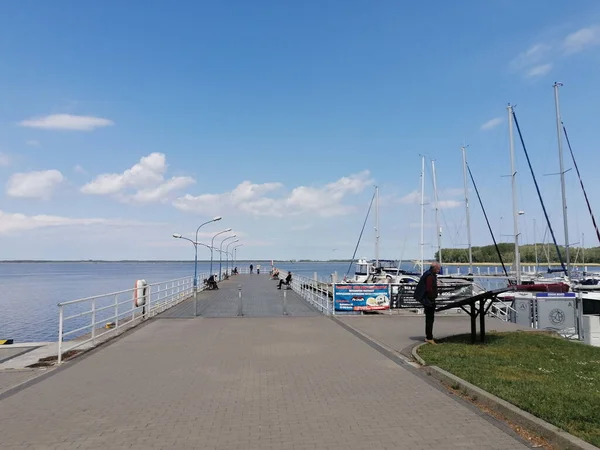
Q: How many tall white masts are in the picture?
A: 6